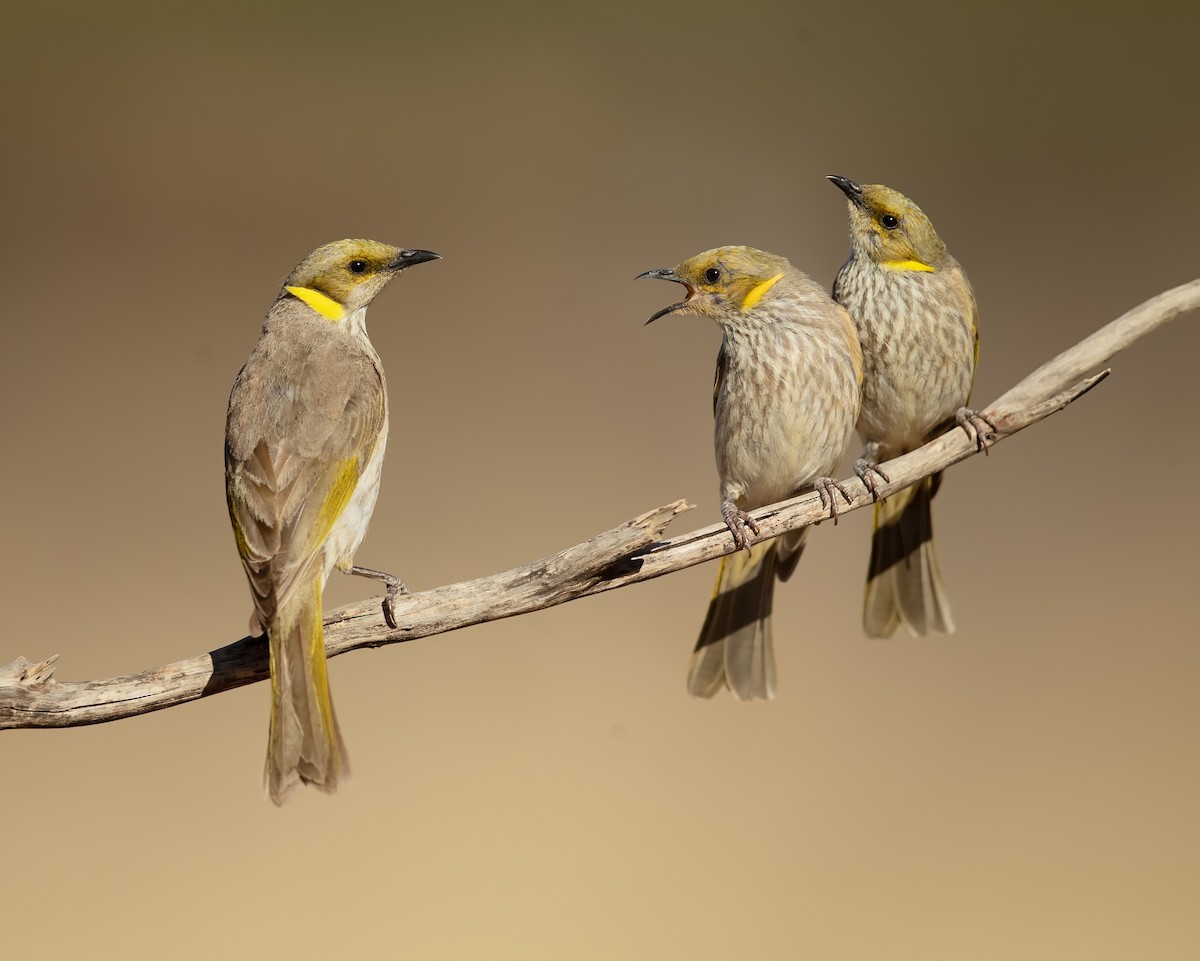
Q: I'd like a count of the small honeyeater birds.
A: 3